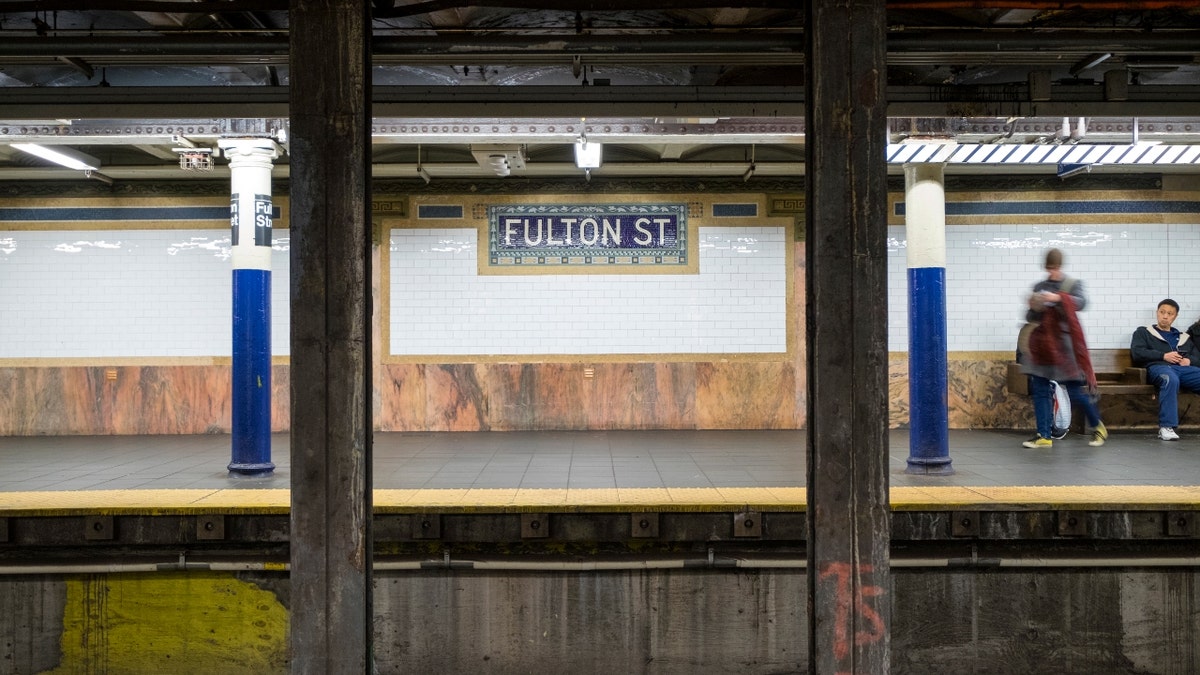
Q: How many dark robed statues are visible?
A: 0